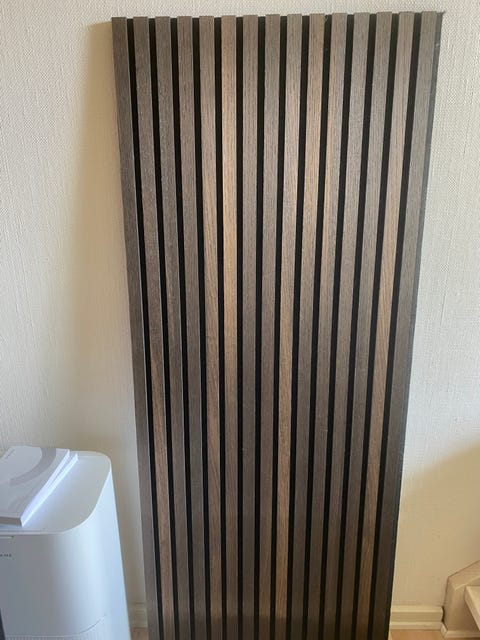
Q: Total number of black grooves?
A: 14